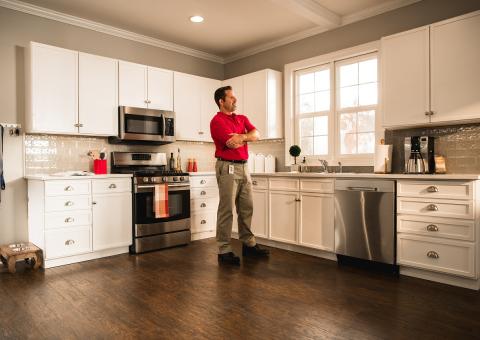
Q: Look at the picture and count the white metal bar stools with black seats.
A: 0